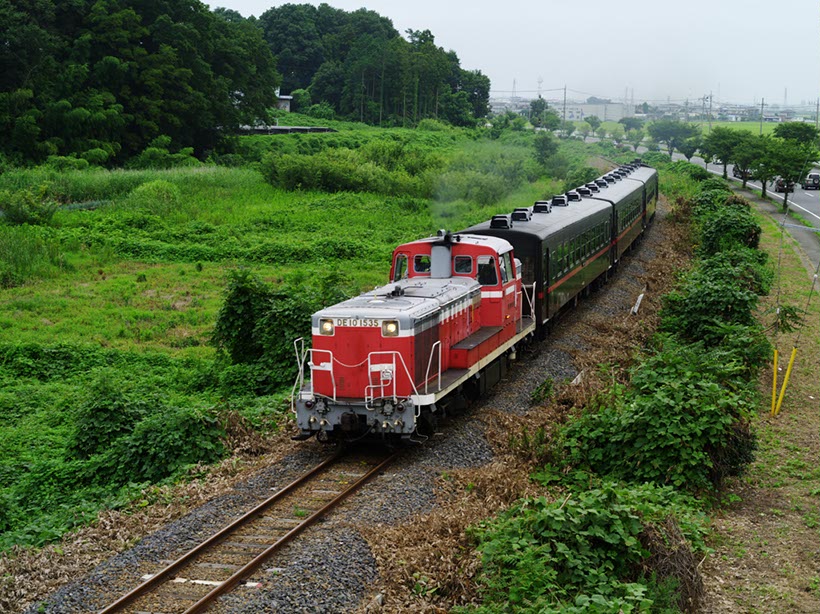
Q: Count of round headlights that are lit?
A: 2